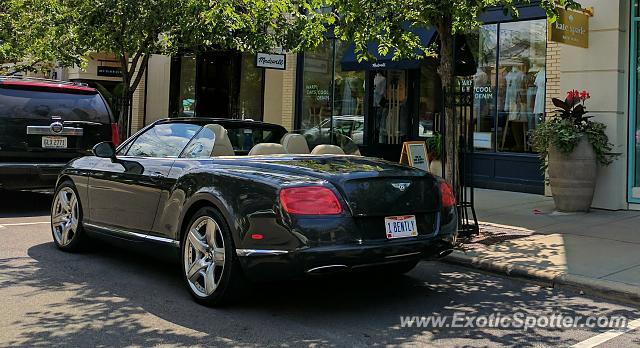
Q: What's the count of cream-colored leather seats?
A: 4